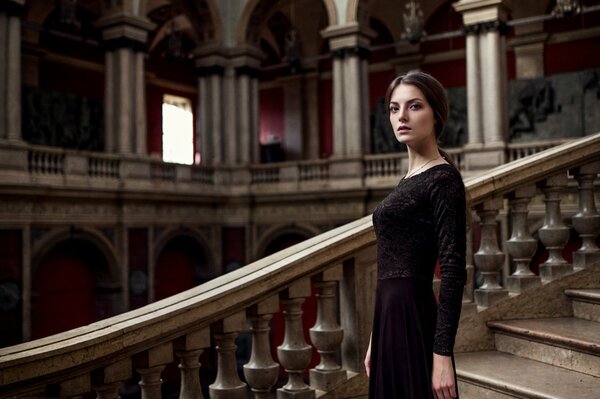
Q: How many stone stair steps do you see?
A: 3